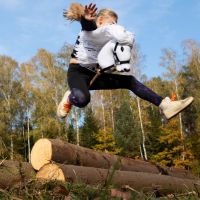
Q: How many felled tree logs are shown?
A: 3